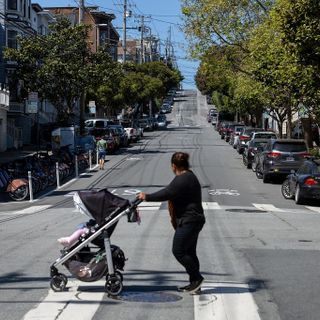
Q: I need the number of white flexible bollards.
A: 5